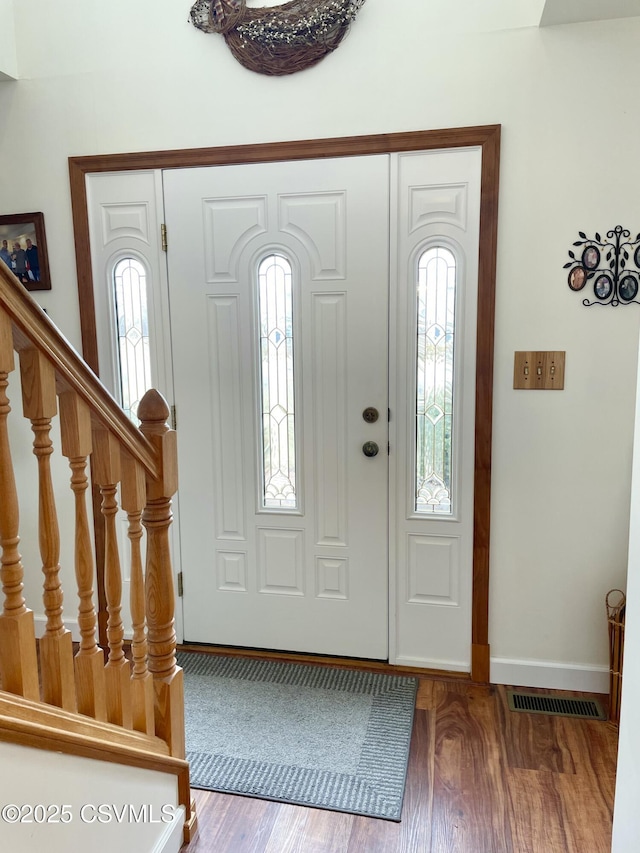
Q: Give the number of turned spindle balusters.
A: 5